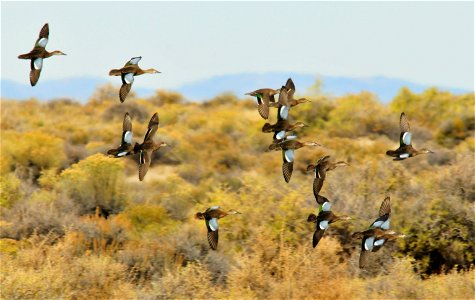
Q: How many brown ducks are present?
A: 14